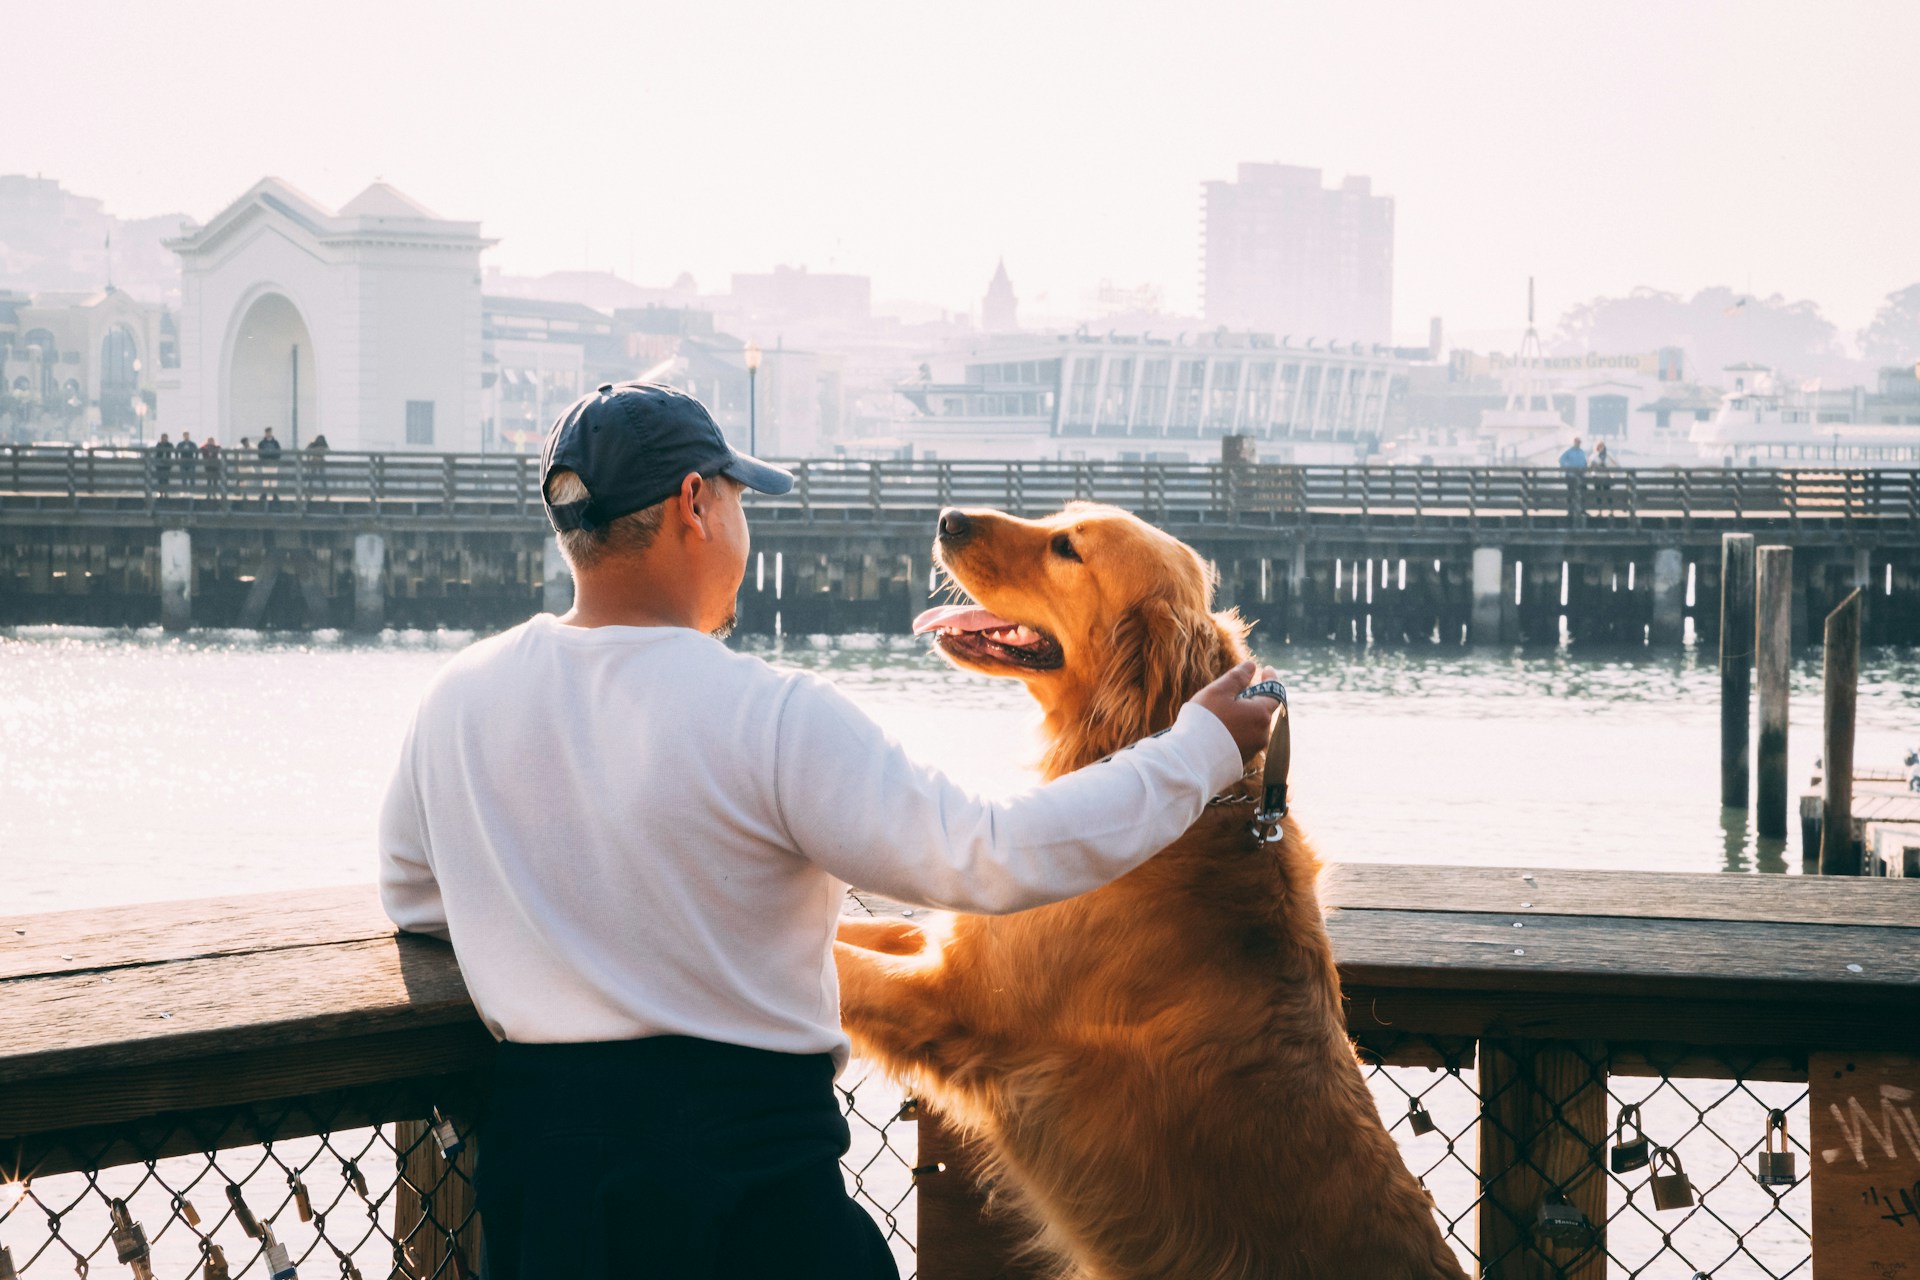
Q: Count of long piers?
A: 1